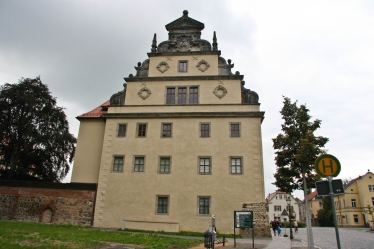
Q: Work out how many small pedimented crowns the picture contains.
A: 1